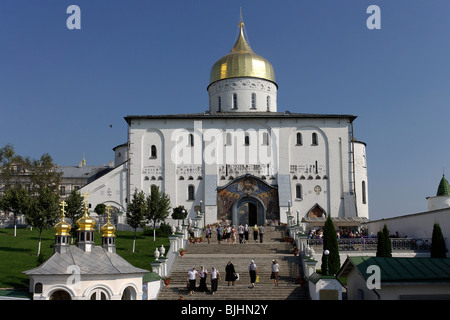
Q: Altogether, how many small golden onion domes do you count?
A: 3